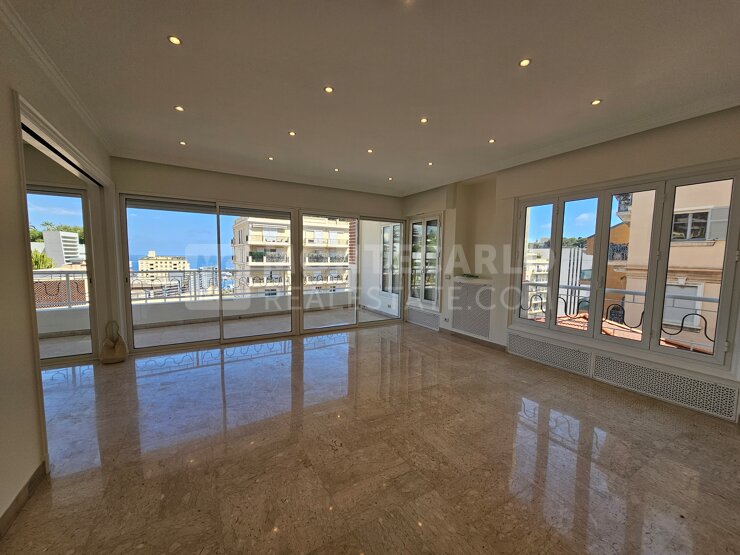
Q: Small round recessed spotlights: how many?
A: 14